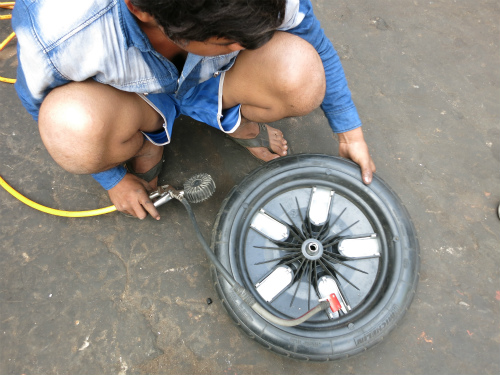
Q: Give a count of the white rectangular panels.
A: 5